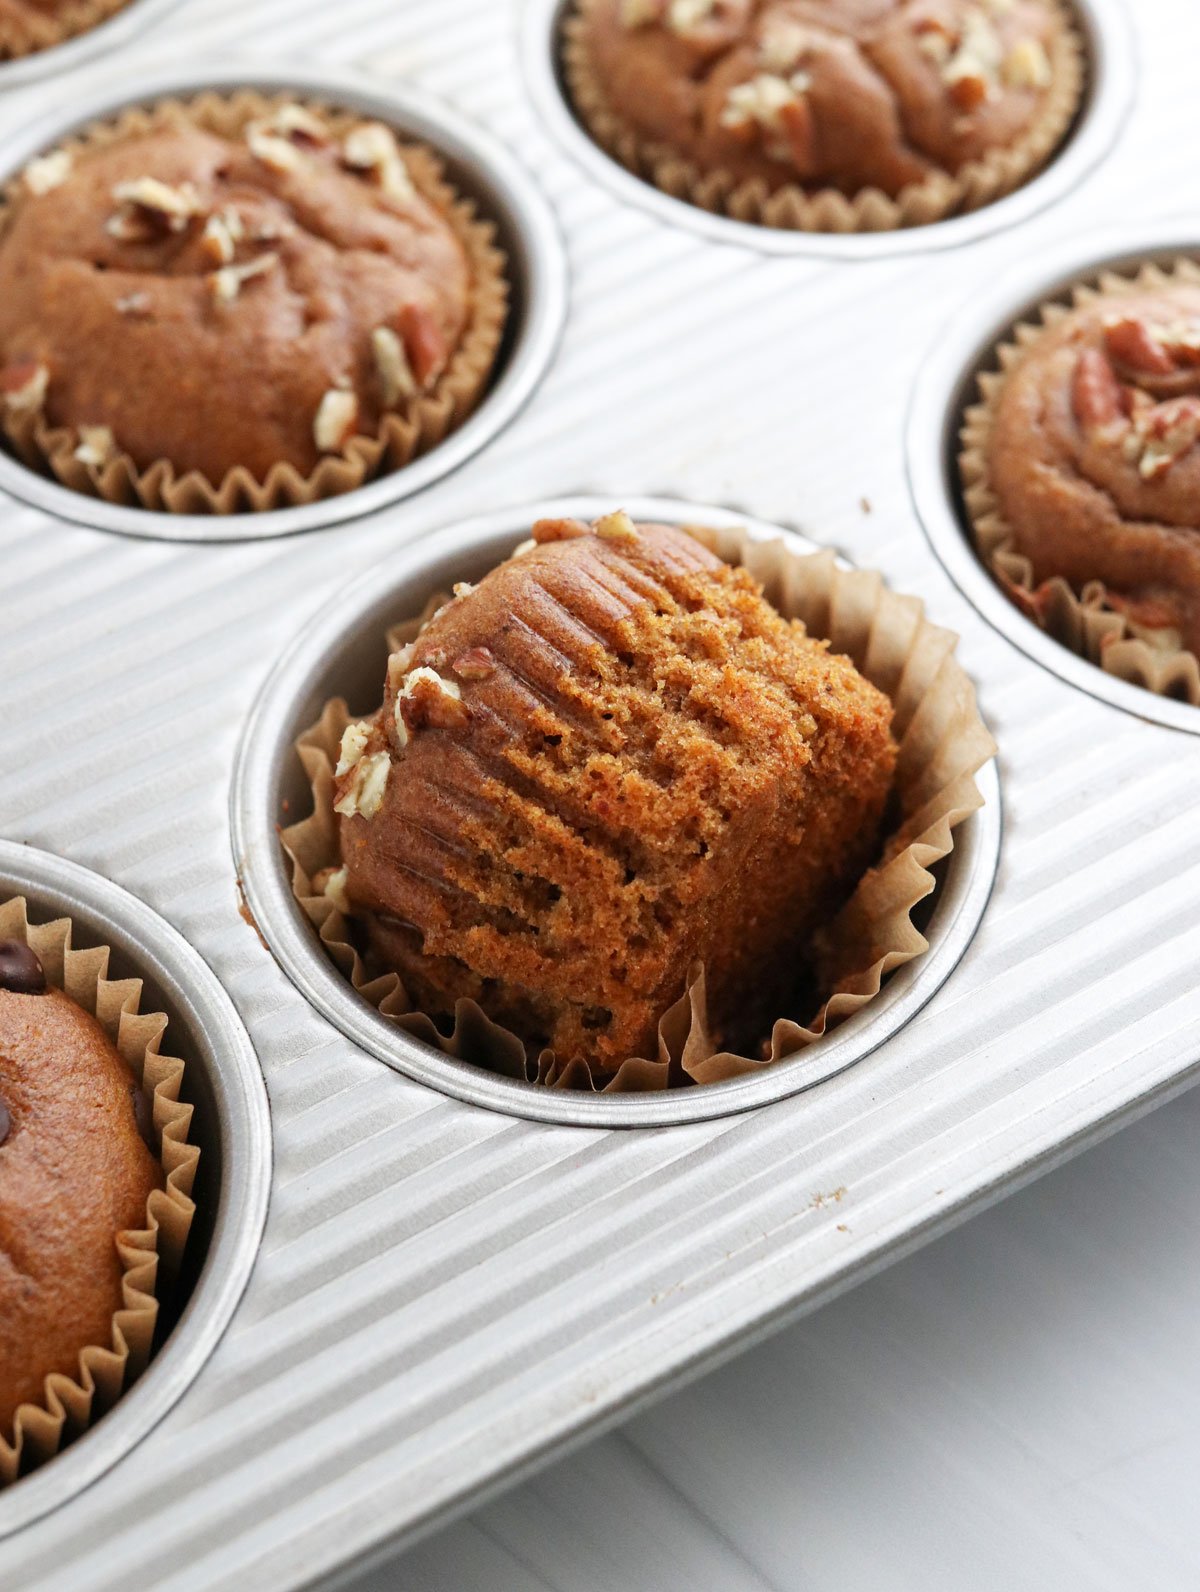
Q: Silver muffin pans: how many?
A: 1